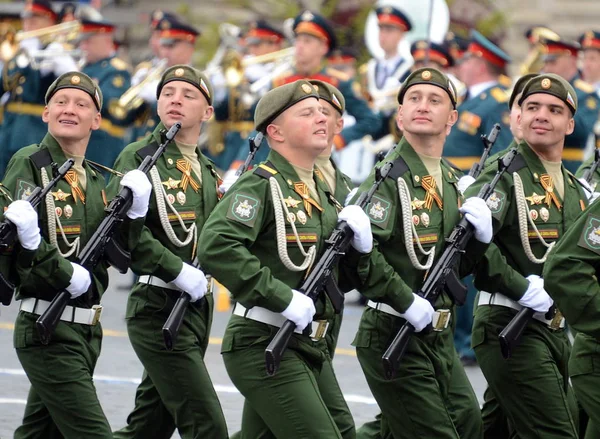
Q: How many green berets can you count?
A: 7